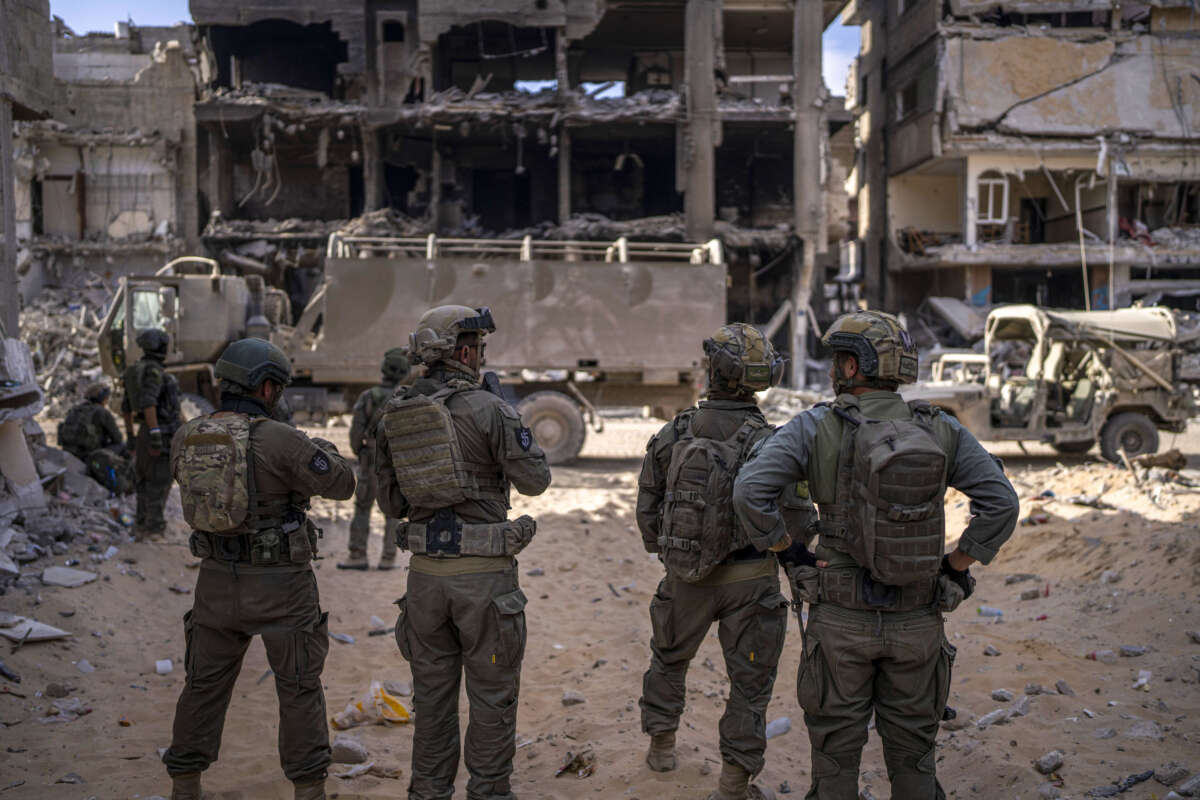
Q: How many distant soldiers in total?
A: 3